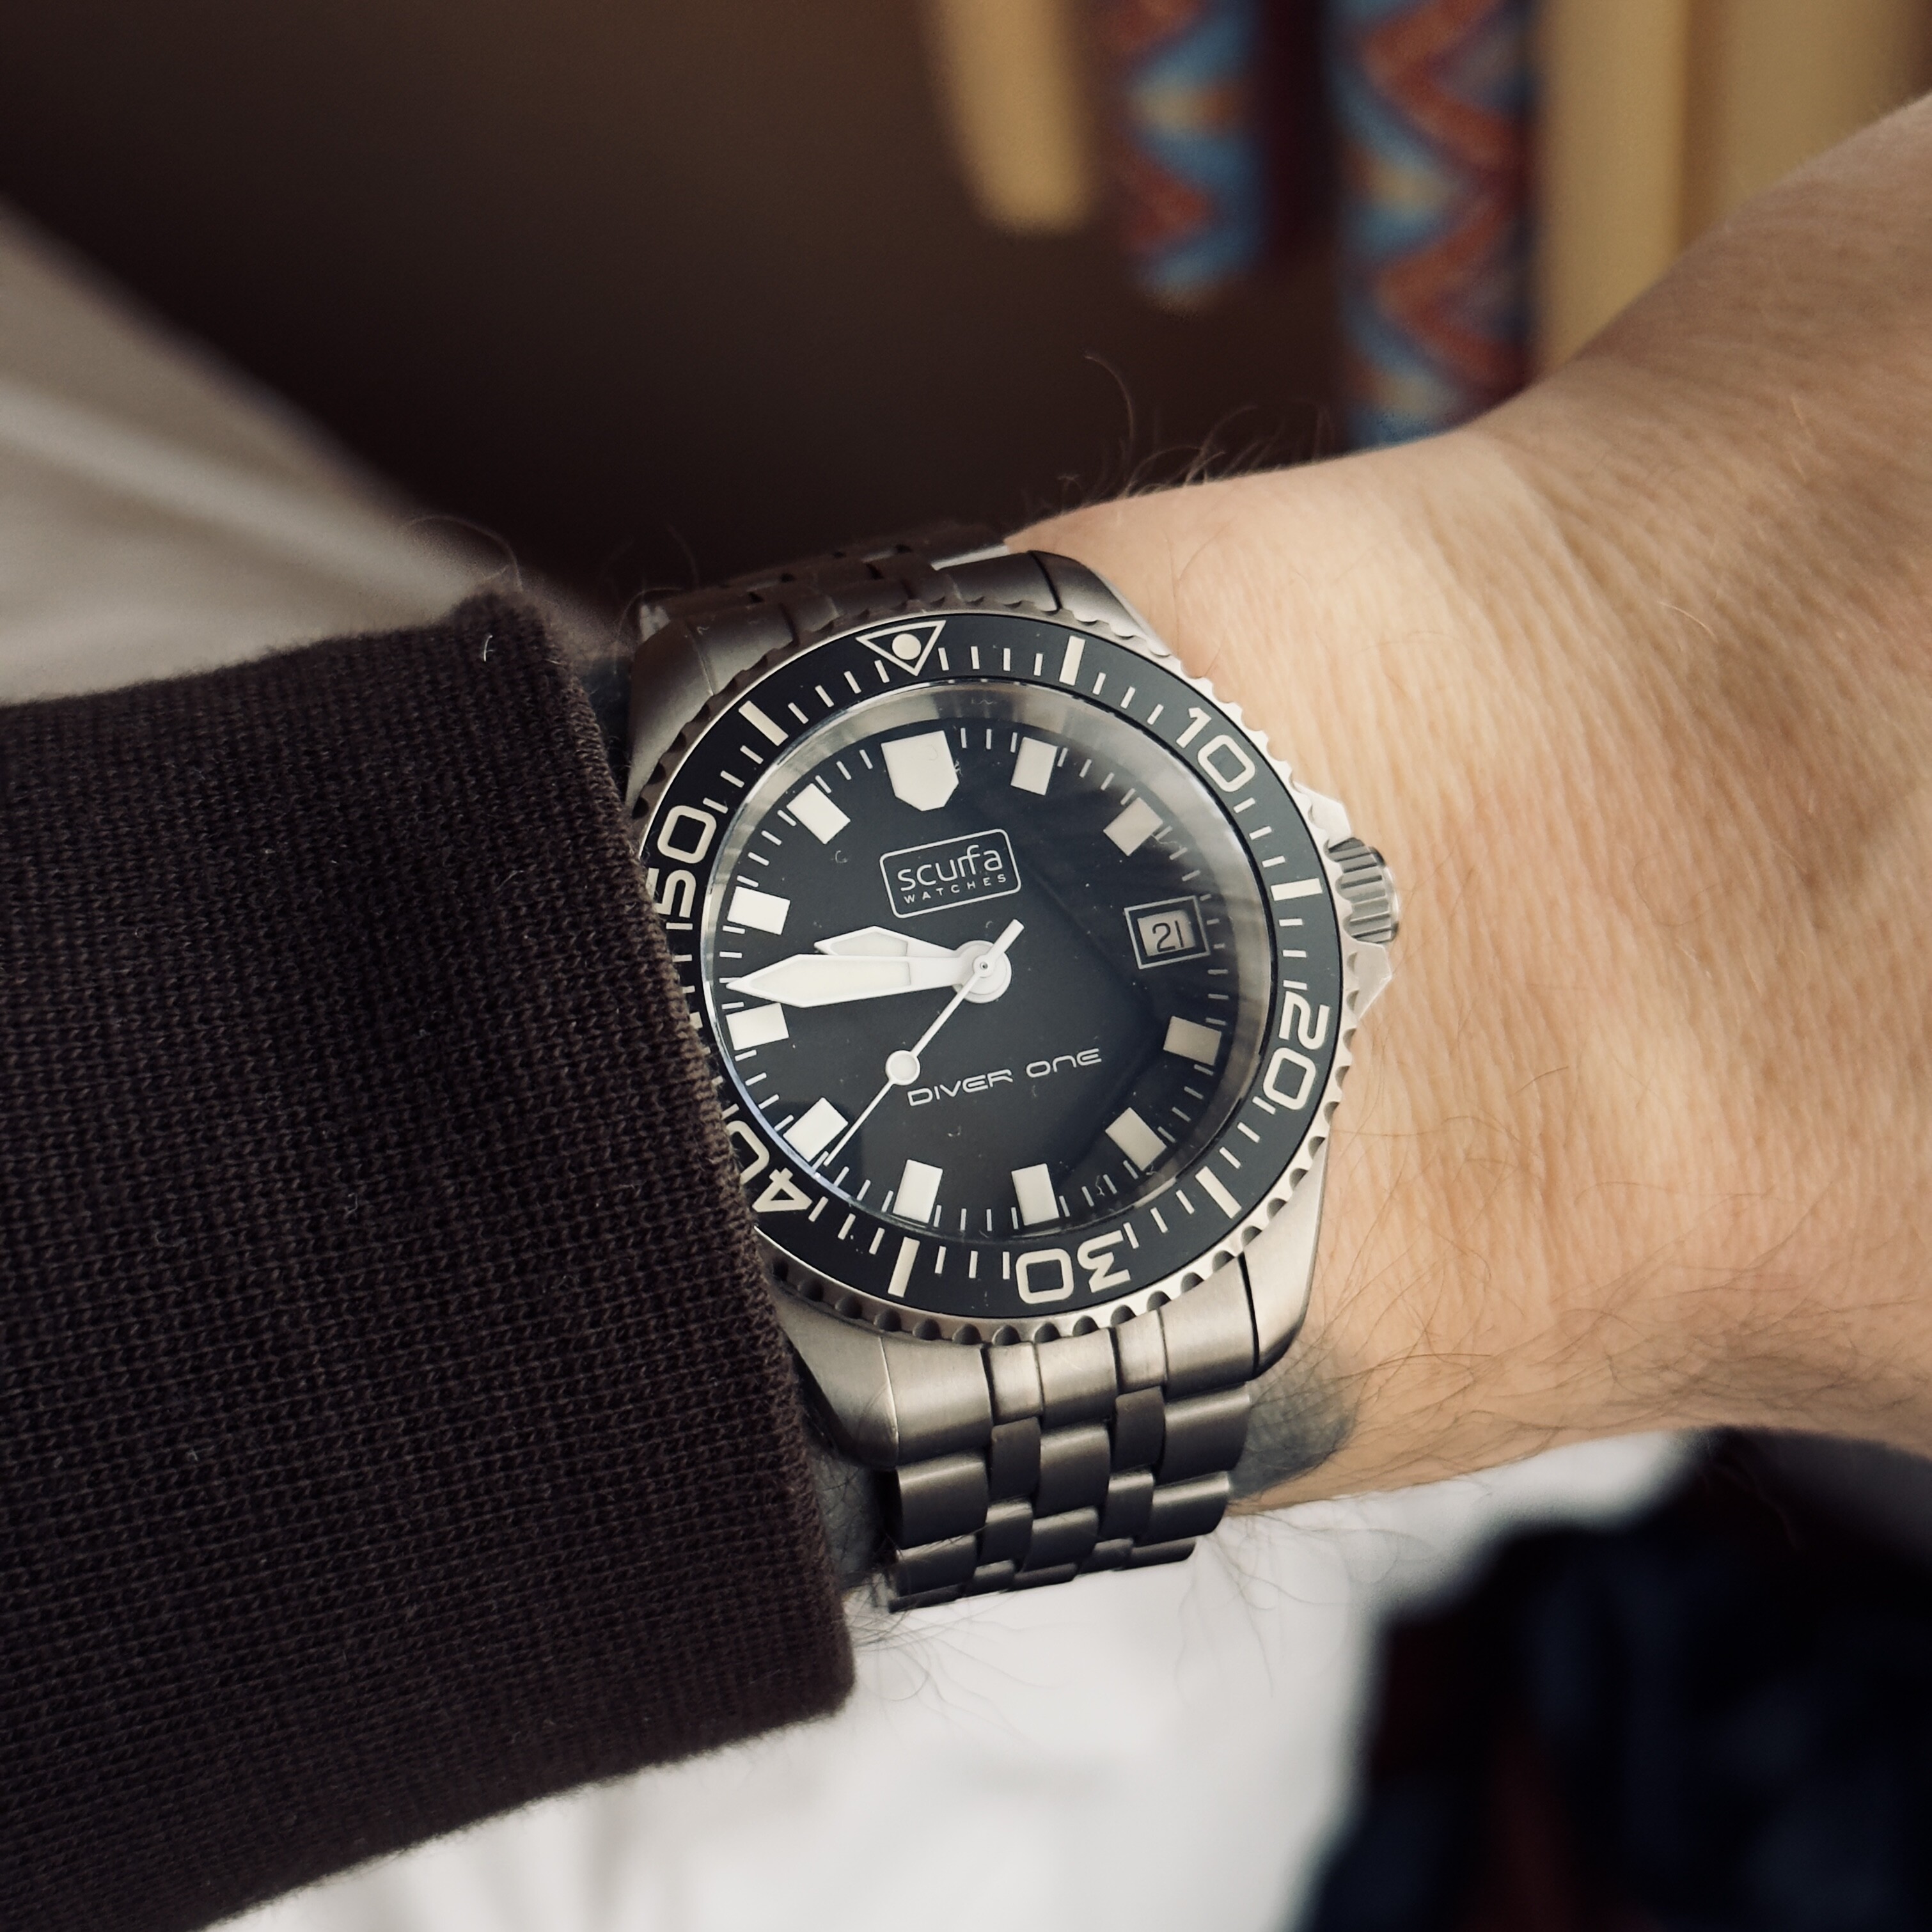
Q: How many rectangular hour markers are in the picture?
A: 10